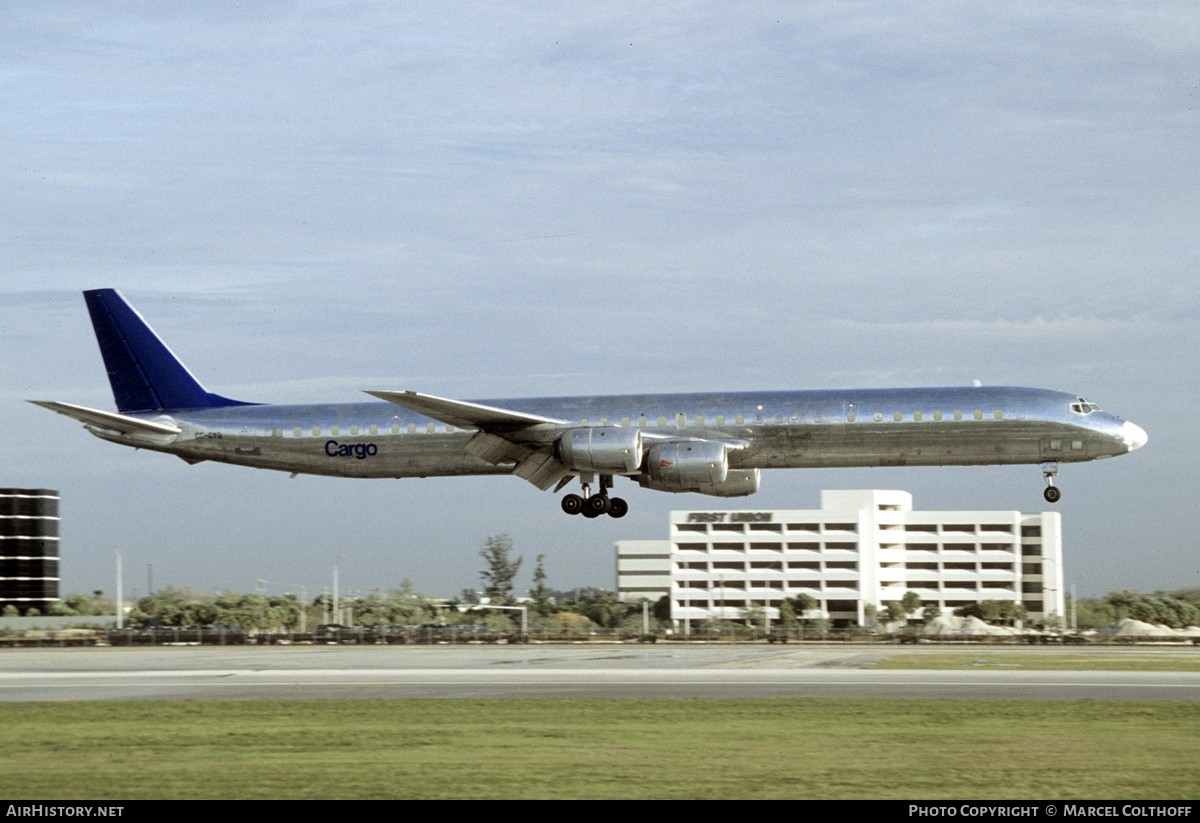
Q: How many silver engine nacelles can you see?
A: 3